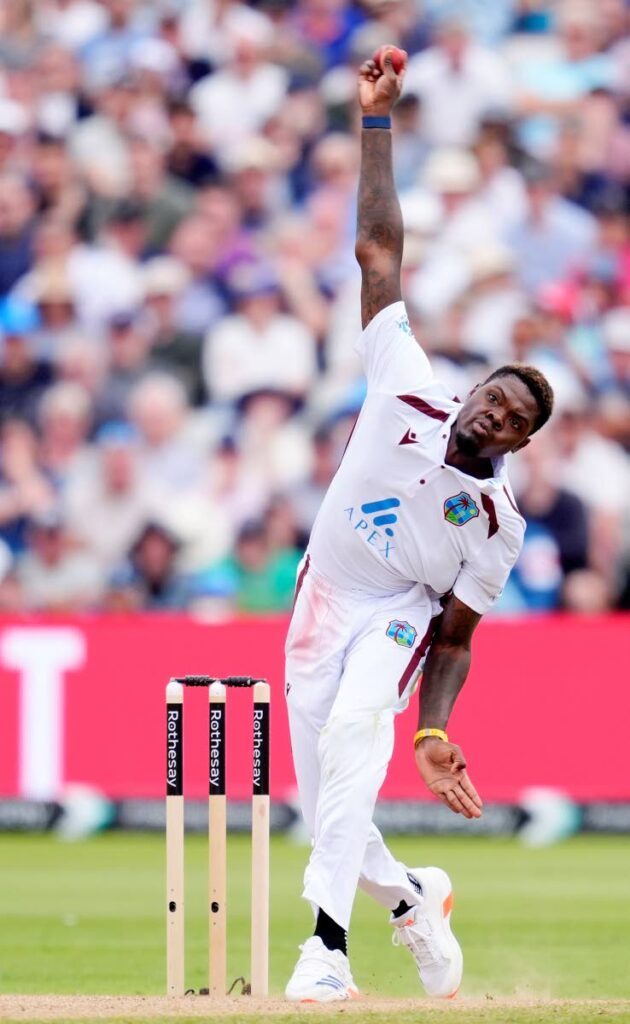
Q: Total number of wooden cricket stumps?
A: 3